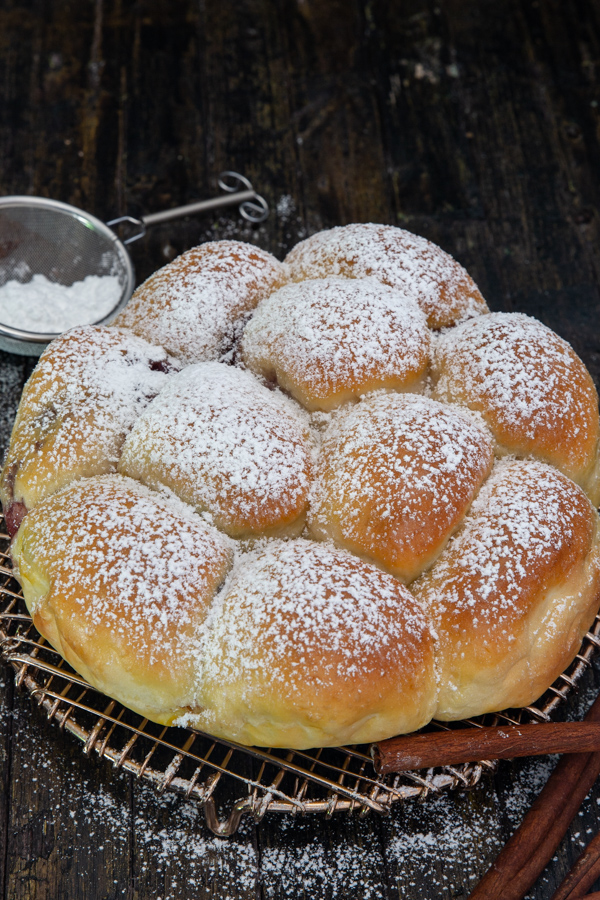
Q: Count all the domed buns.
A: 10